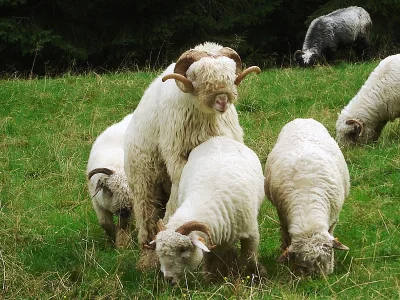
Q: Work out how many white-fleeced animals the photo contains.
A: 5